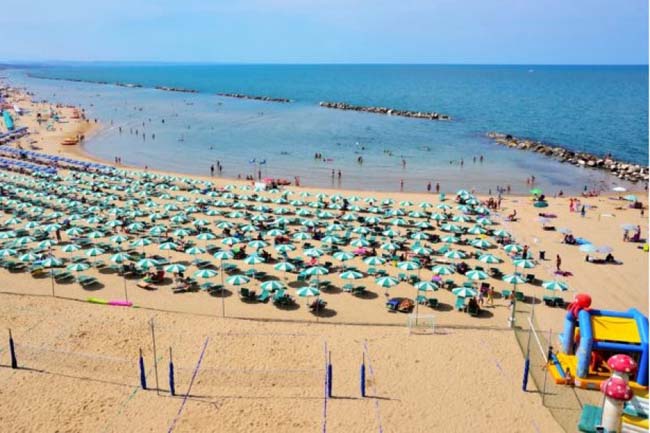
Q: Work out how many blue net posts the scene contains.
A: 6